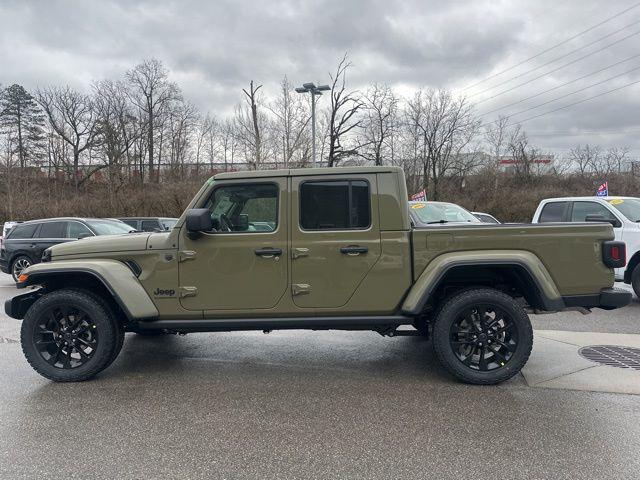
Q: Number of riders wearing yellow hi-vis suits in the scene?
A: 0